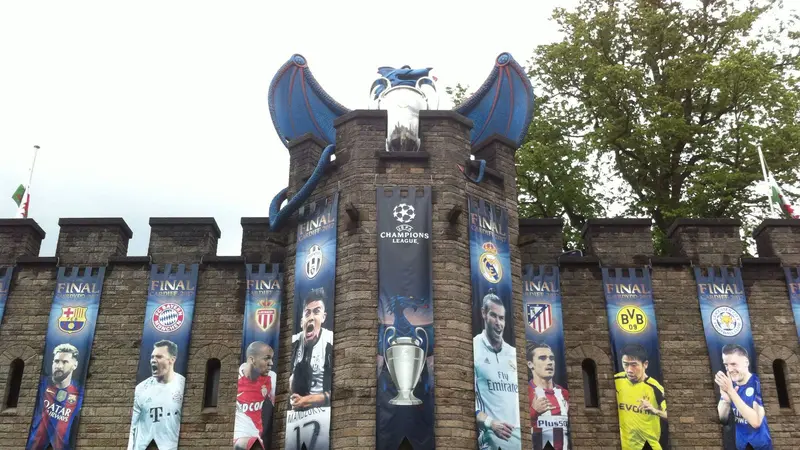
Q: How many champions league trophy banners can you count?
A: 1